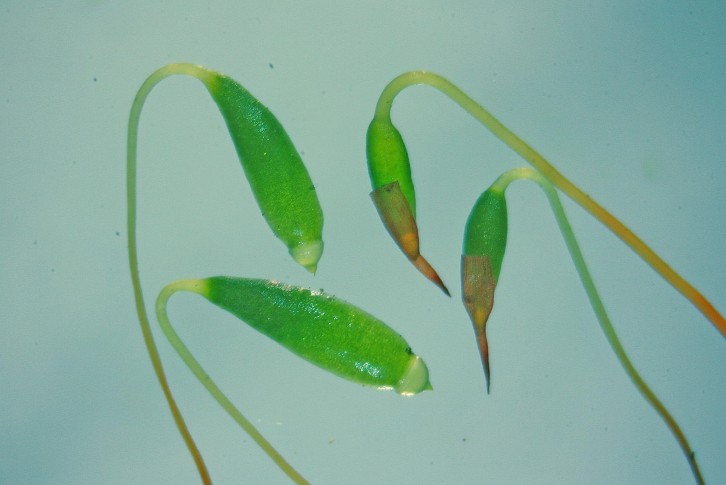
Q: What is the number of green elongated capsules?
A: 4